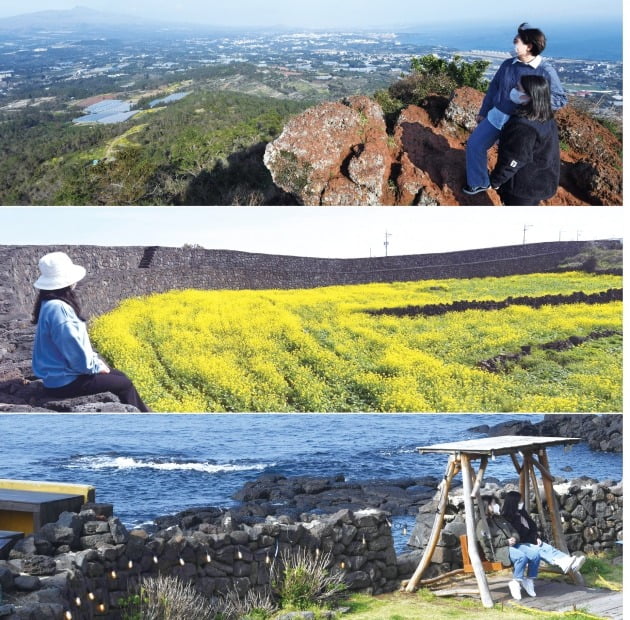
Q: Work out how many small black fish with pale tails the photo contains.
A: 0